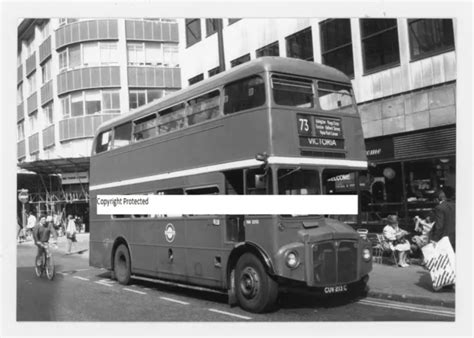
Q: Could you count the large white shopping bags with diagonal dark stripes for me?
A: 1